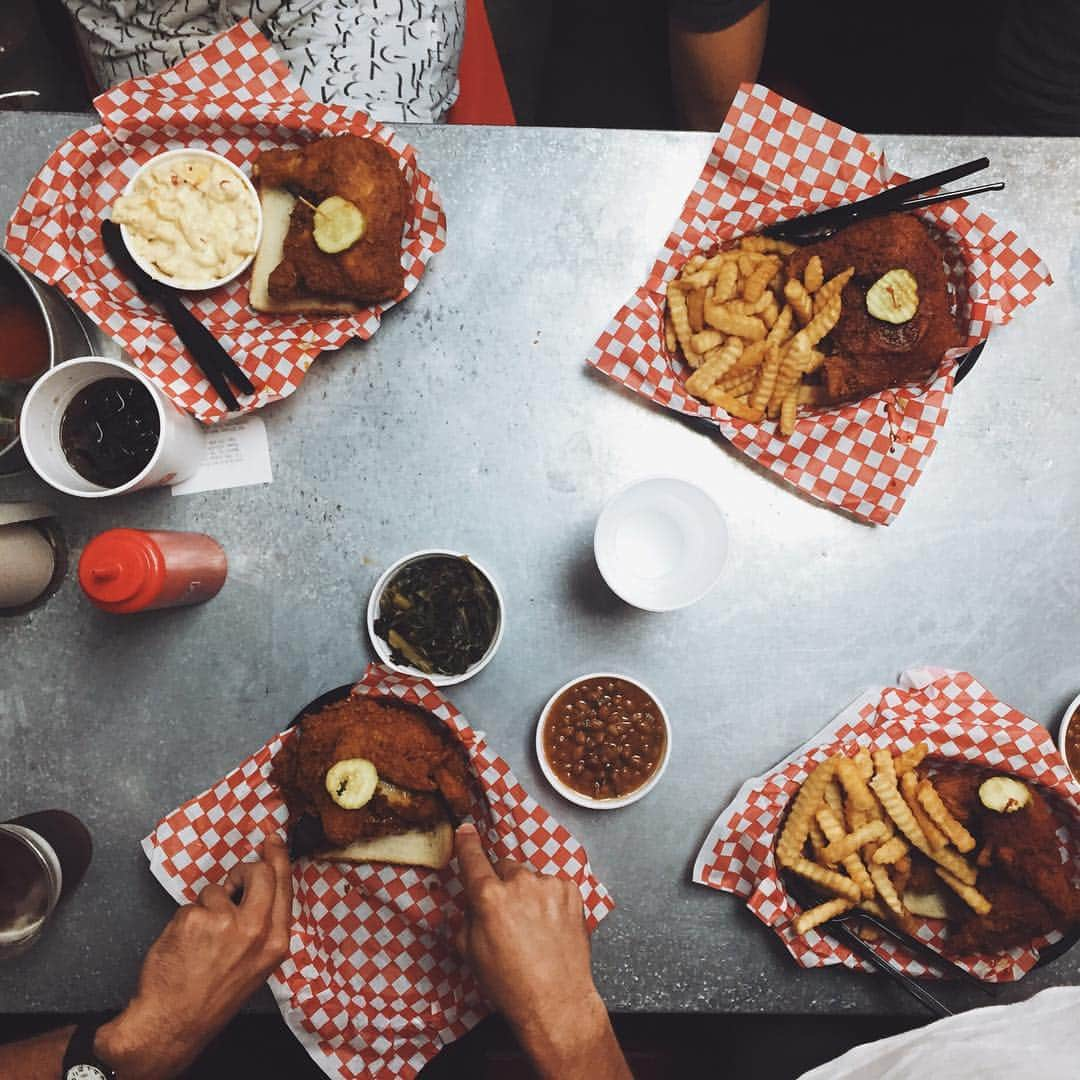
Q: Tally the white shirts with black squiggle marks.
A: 1